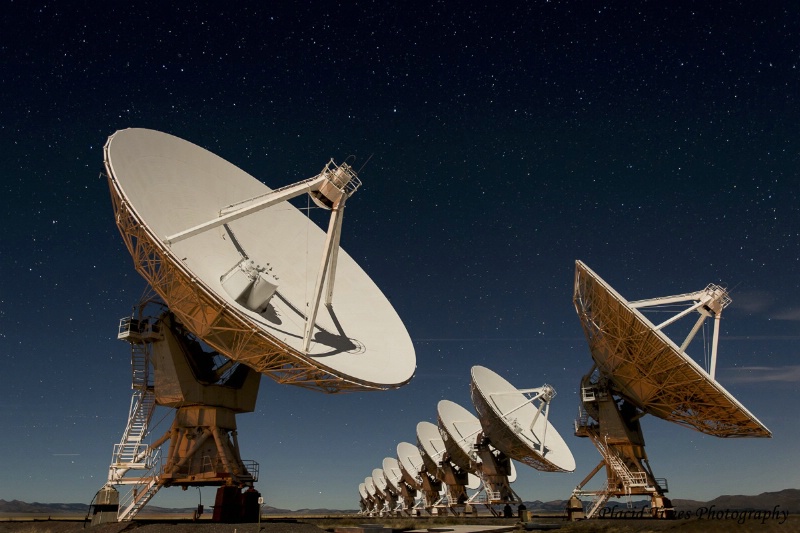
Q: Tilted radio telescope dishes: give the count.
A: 10